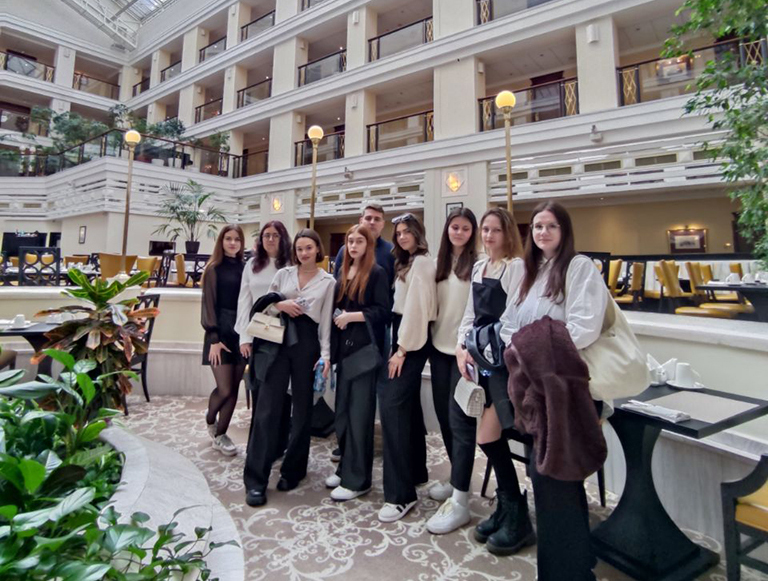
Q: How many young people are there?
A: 9